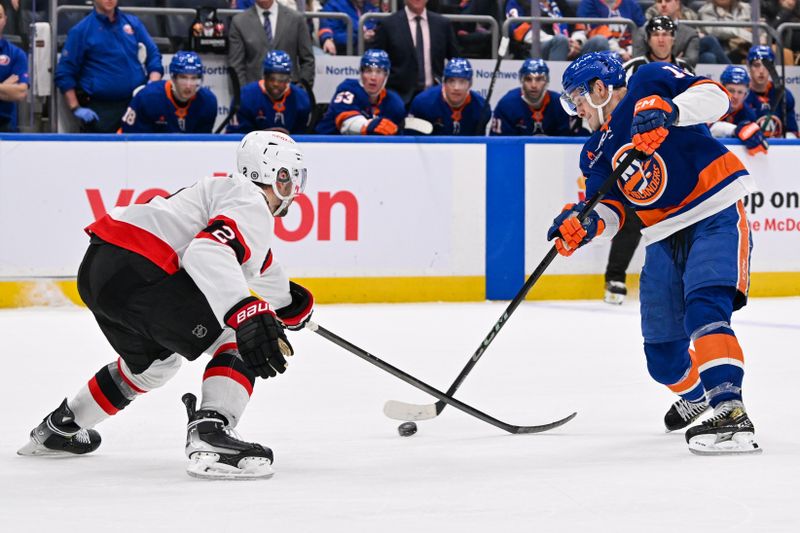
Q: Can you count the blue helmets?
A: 8